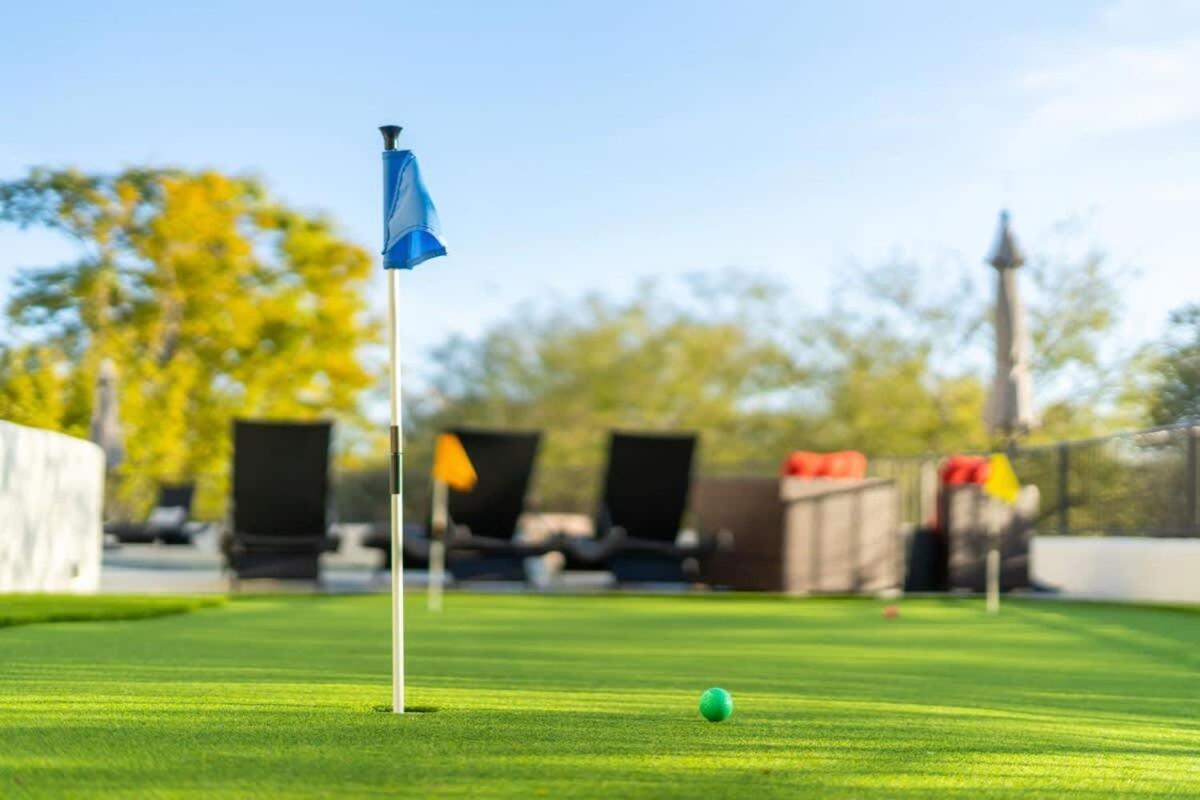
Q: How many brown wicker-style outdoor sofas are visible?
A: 2